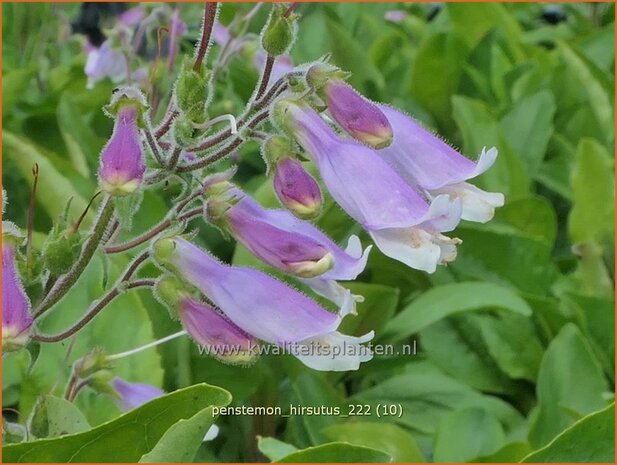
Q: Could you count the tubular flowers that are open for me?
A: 4